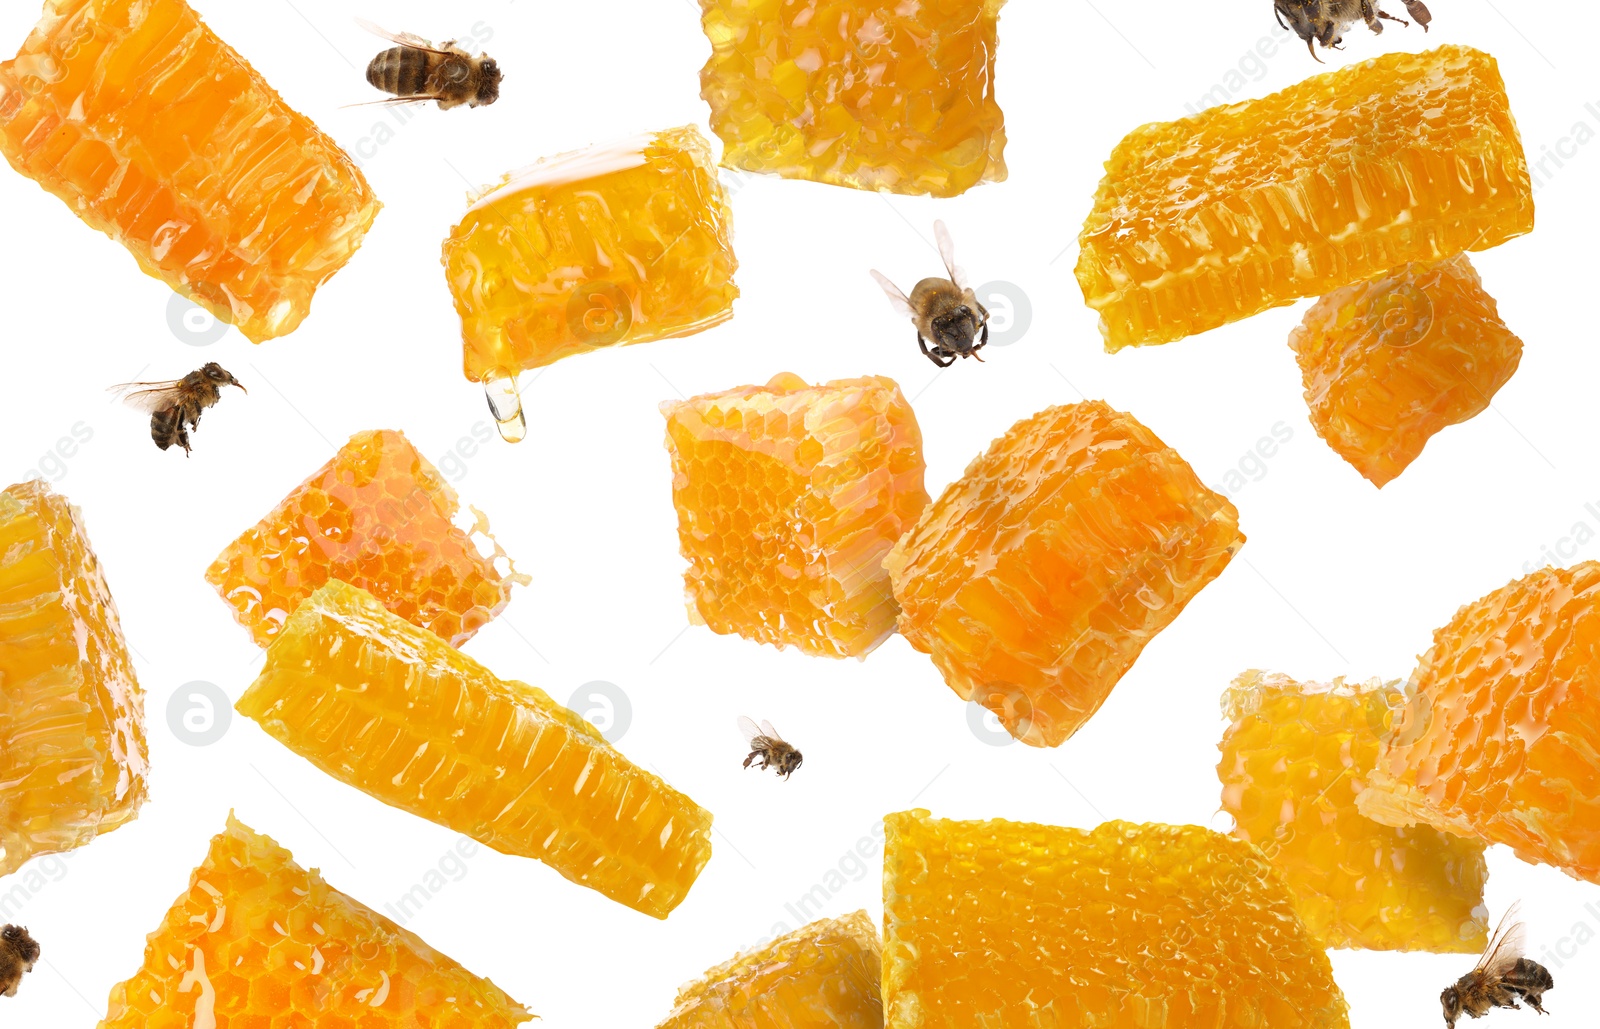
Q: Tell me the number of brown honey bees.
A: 7